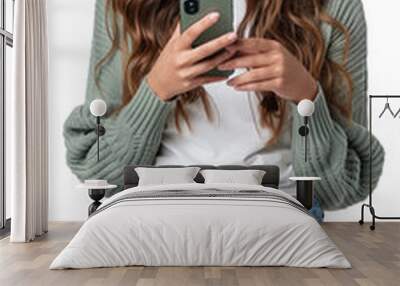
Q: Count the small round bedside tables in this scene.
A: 2